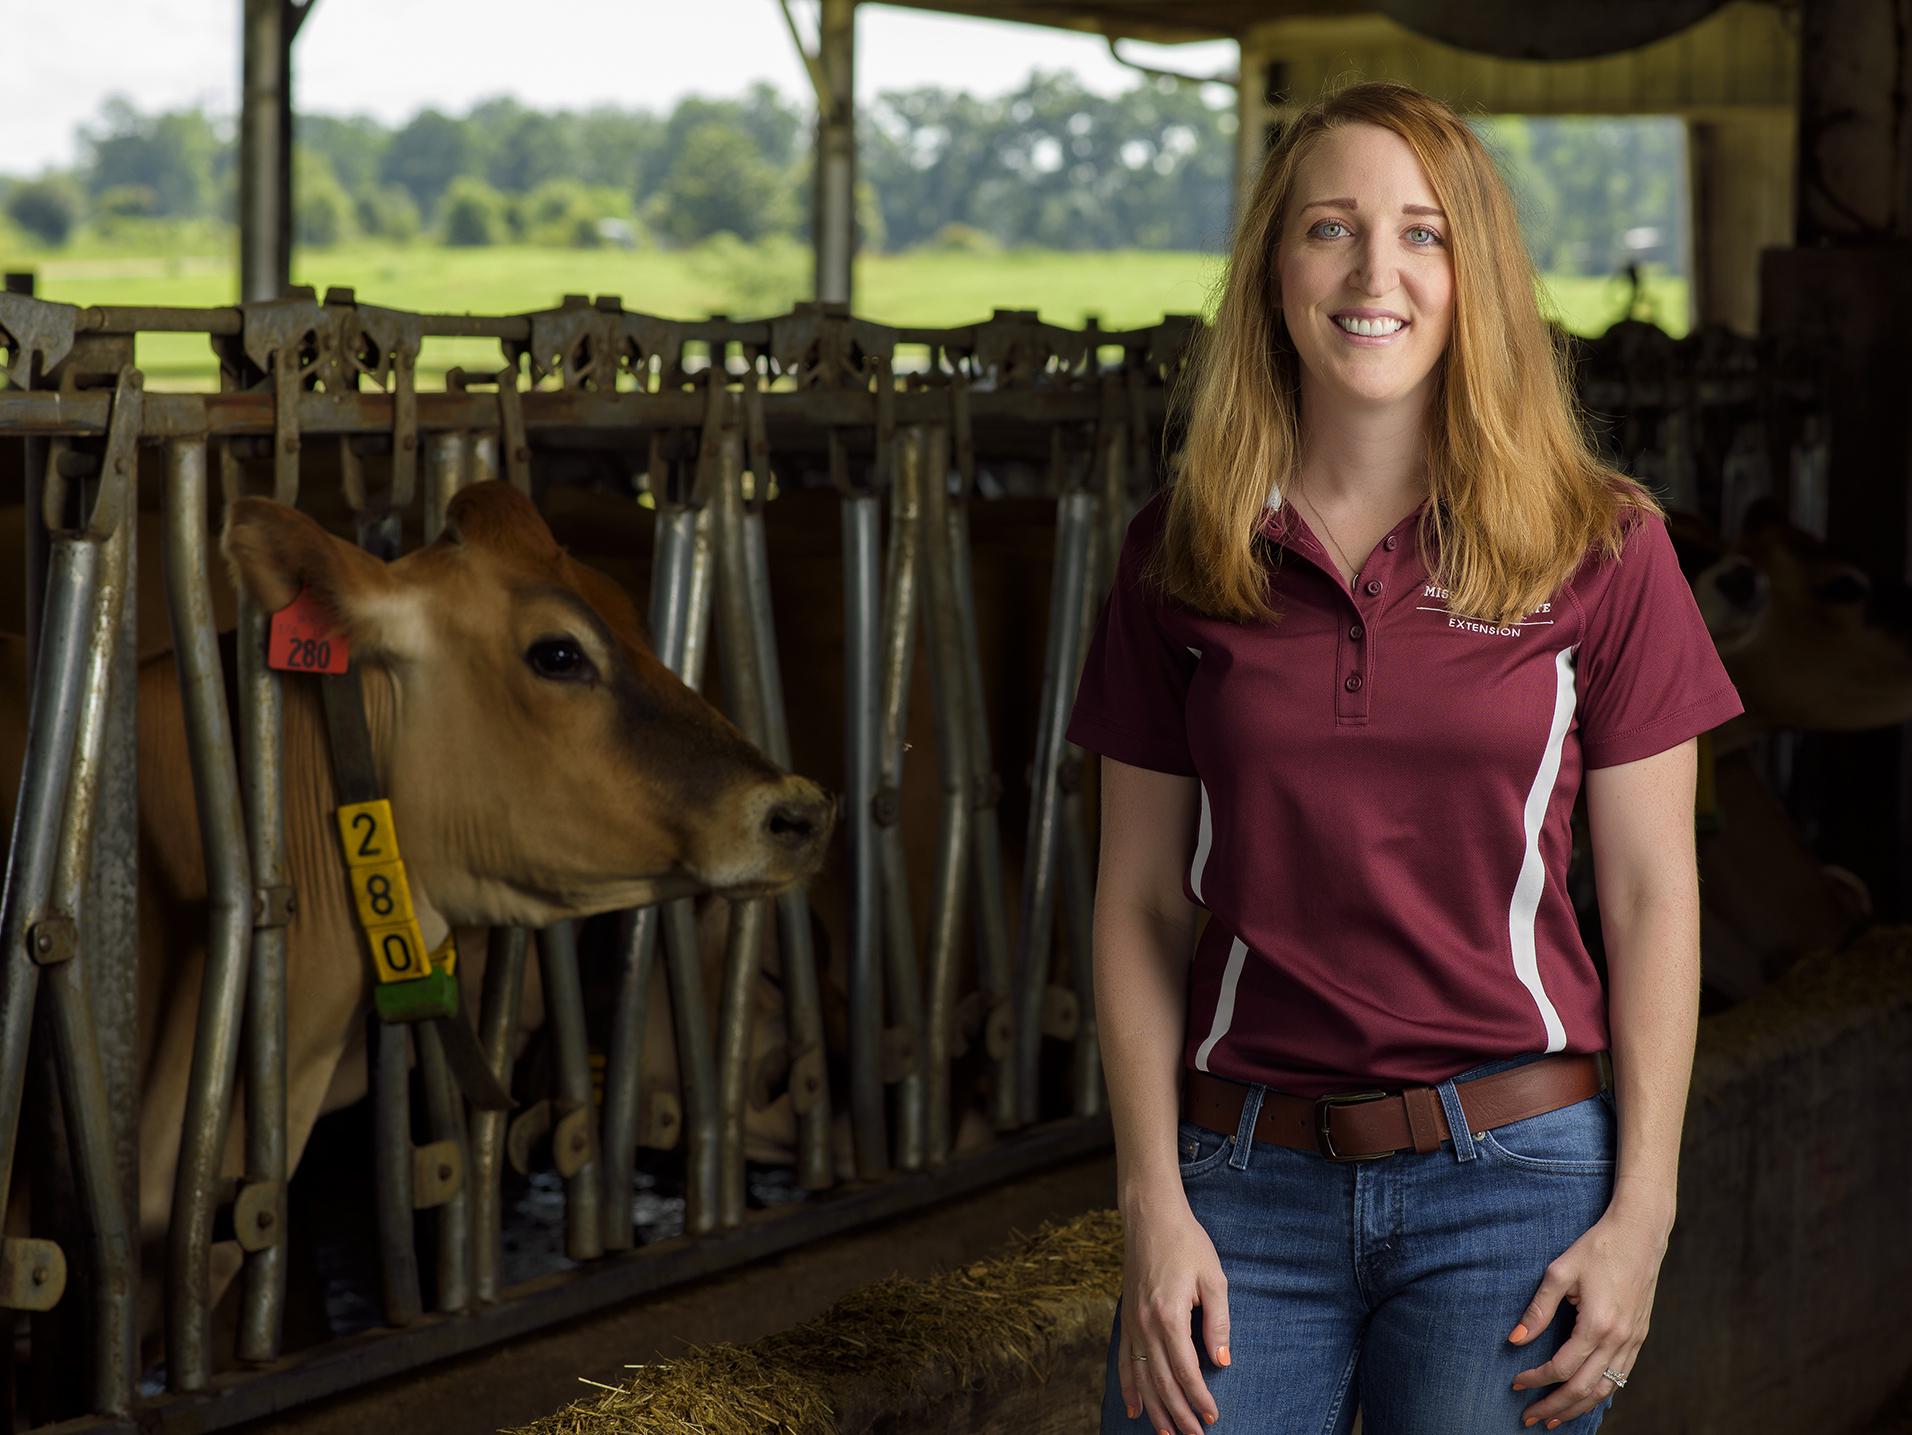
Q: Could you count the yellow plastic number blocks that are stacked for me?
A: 3